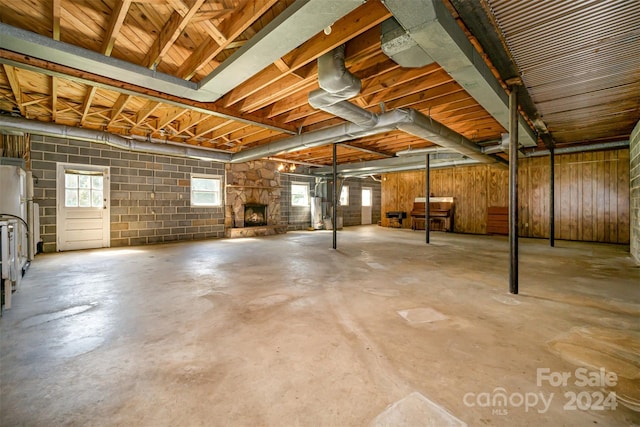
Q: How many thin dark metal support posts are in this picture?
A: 4